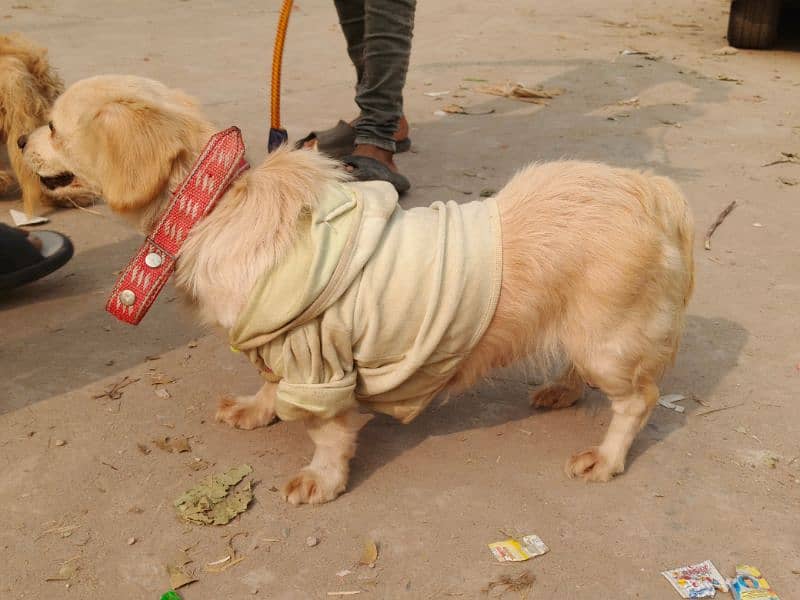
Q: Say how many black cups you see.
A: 0